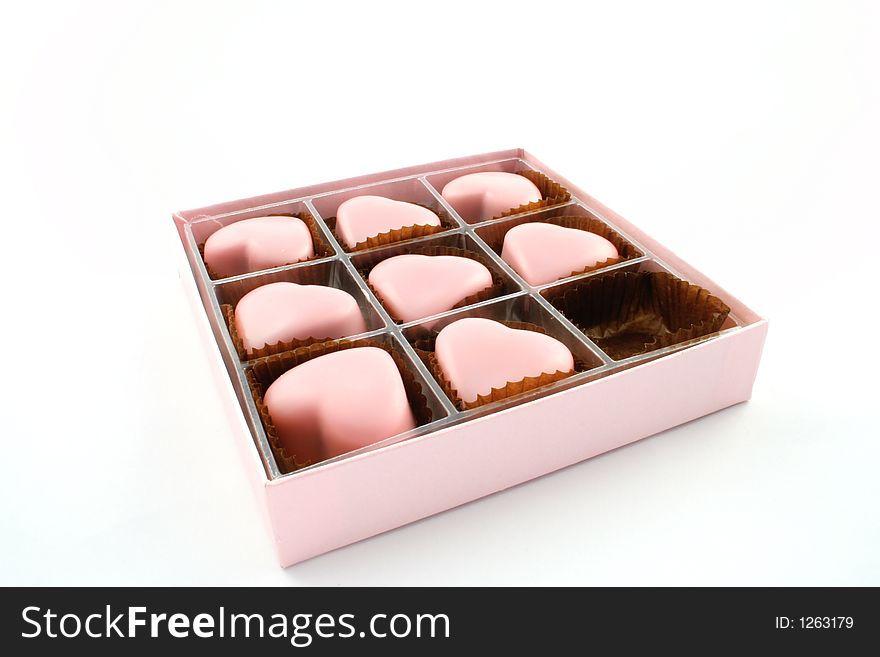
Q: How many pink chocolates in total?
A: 8